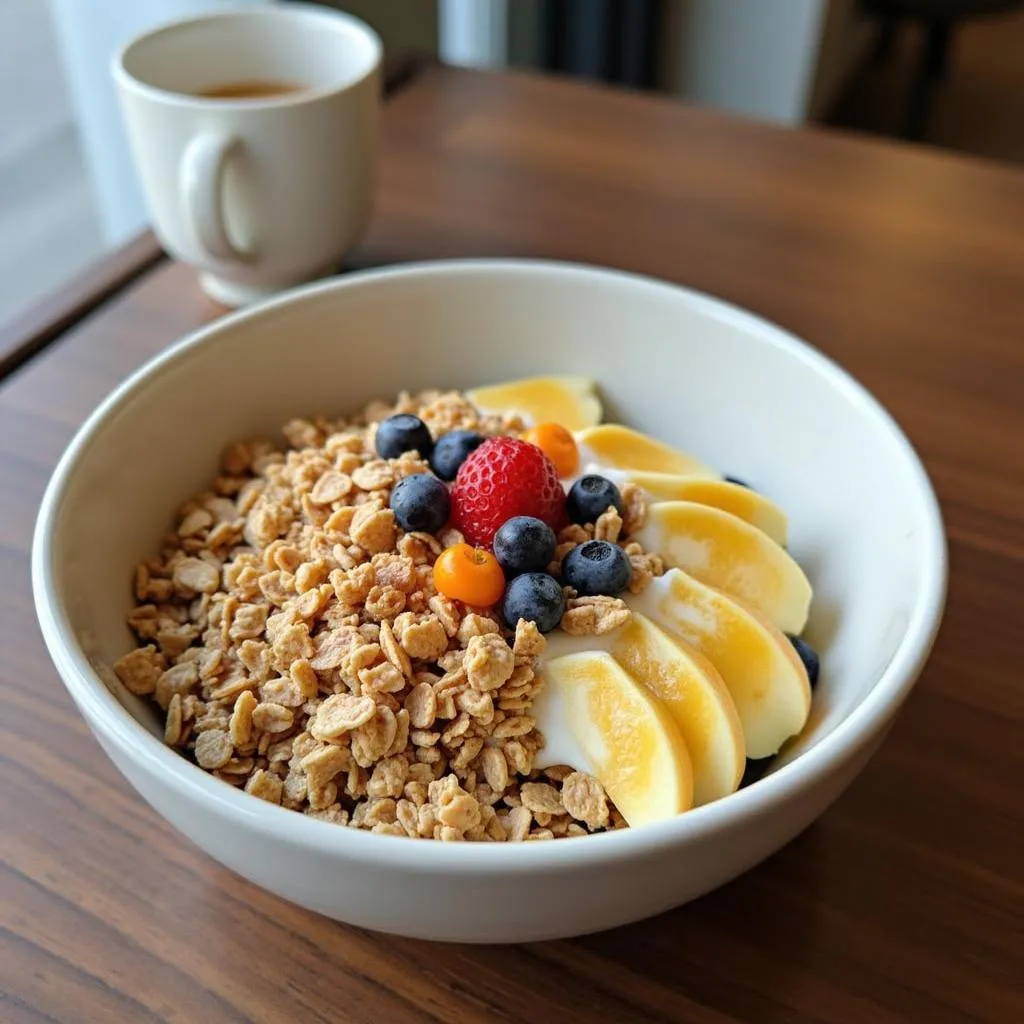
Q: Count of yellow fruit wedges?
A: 7